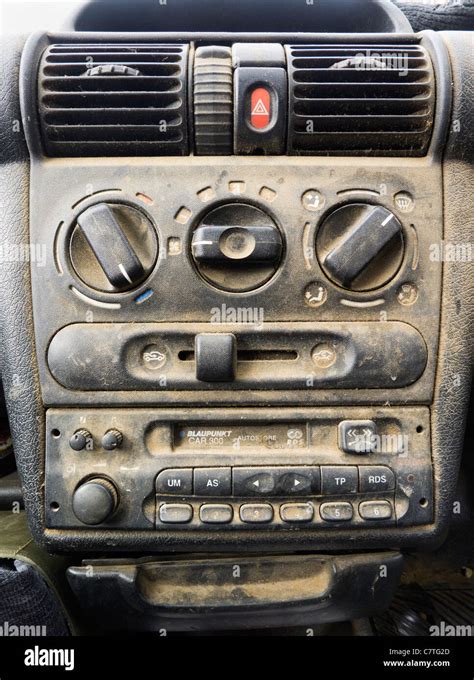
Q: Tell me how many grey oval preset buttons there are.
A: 6